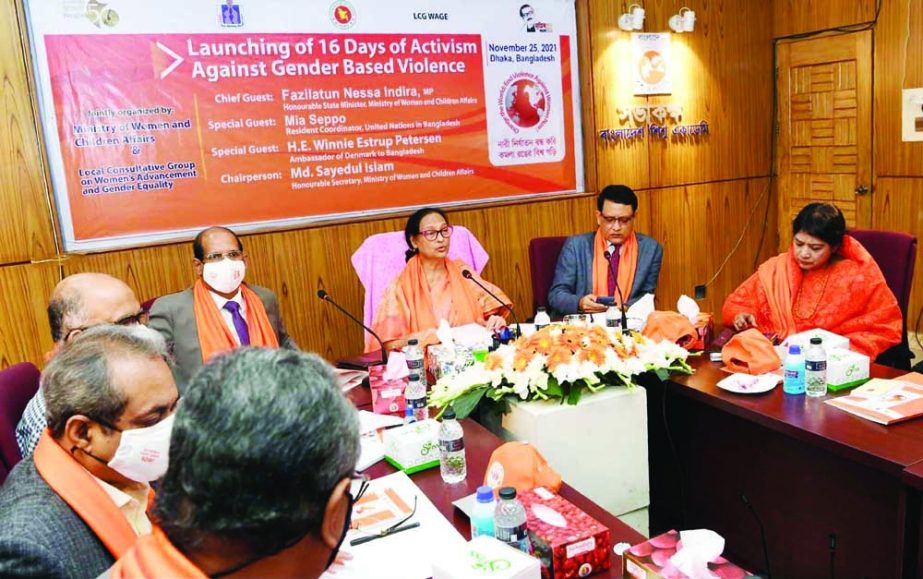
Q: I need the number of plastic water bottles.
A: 7